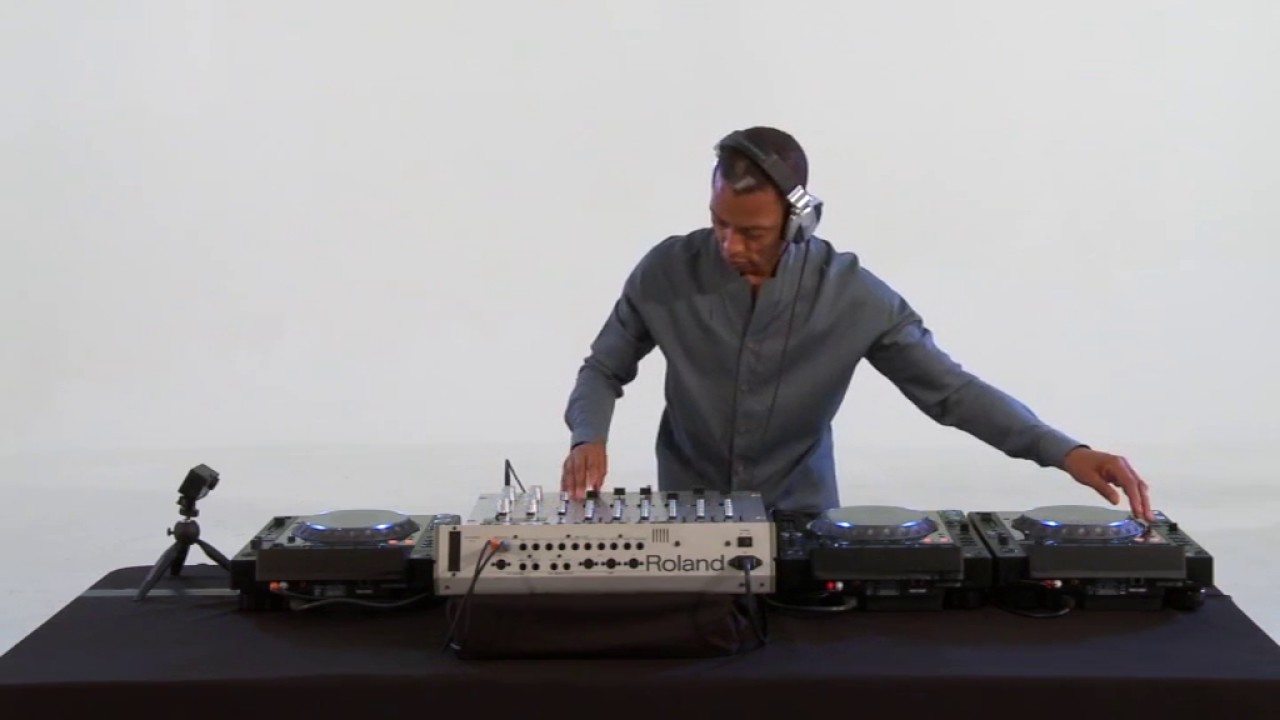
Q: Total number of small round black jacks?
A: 14